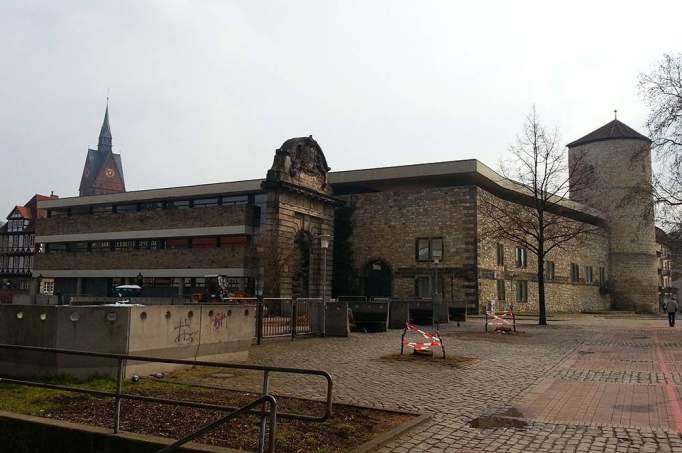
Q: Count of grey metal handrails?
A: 2